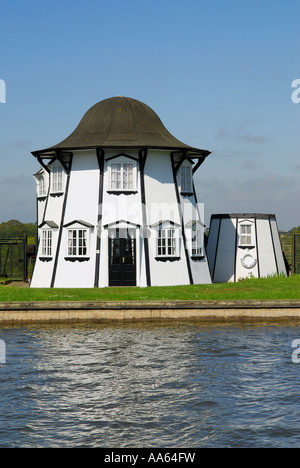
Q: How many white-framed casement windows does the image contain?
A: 9